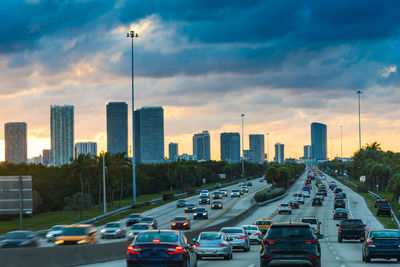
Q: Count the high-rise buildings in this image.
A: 12